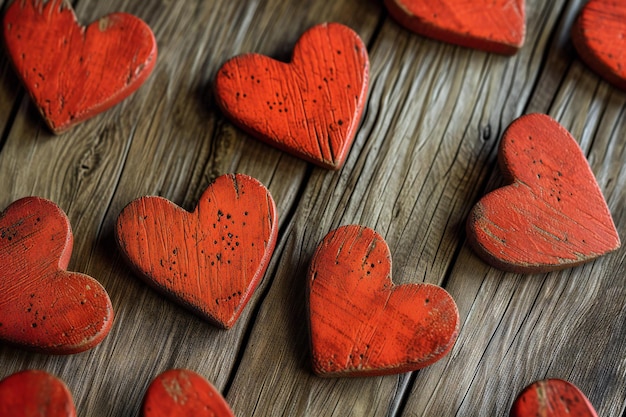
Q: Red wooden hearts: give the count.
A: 11